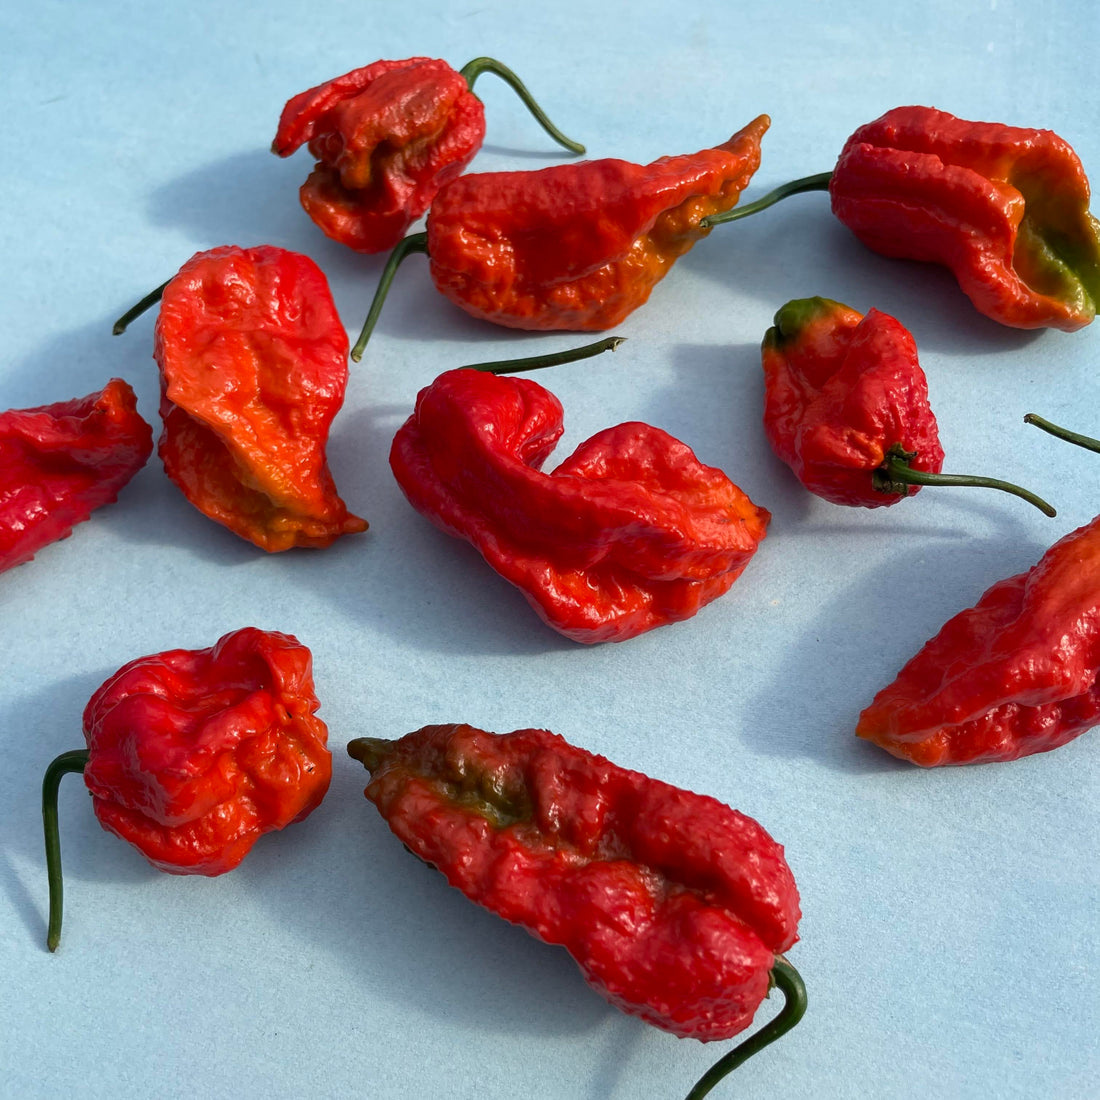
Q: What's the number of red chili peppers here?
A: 10